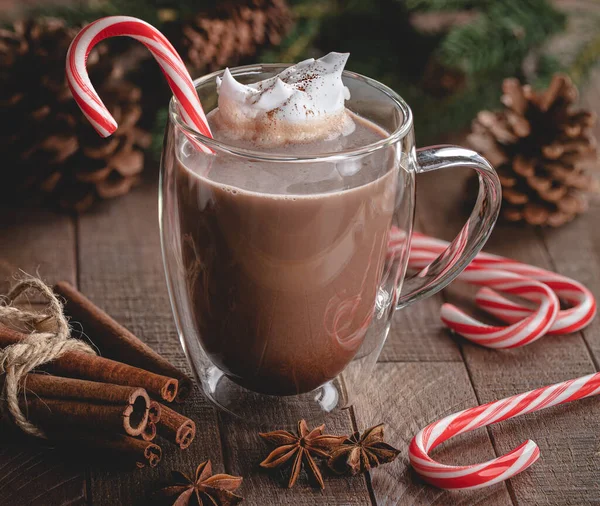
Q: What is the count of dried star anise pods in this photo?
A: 3